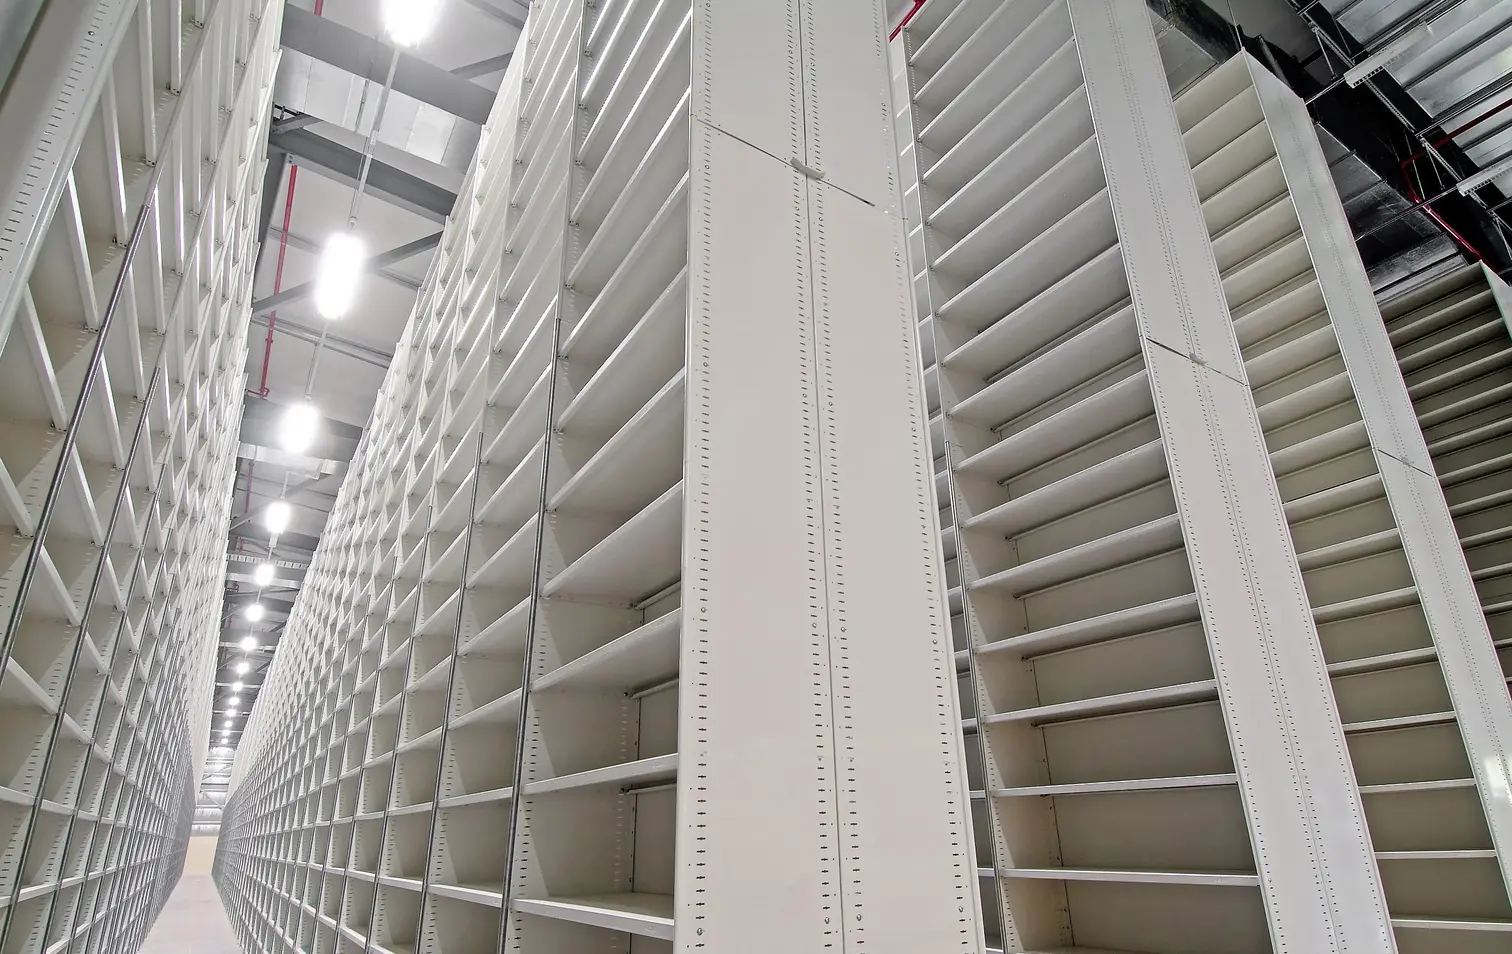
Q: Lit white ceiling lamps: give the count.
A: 14